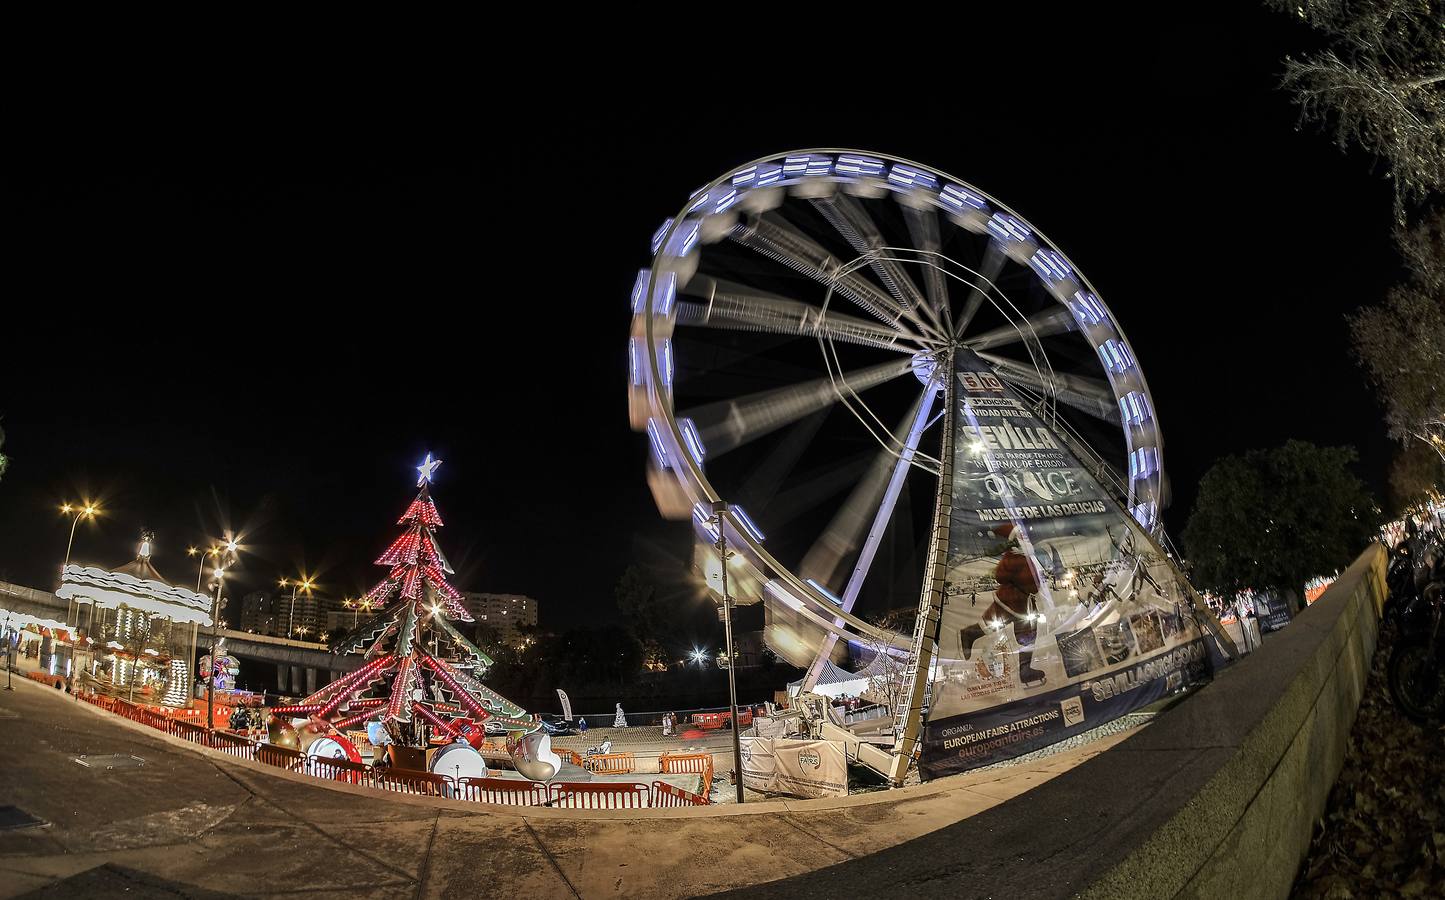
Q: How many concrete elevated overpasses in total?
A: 1